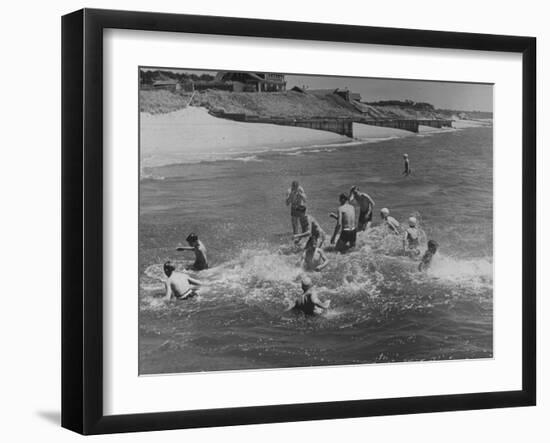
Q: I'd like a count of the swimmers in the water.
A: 12